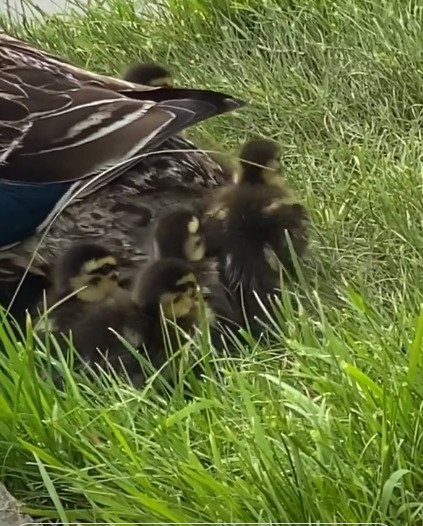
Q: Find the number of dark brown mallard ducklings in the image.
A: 5